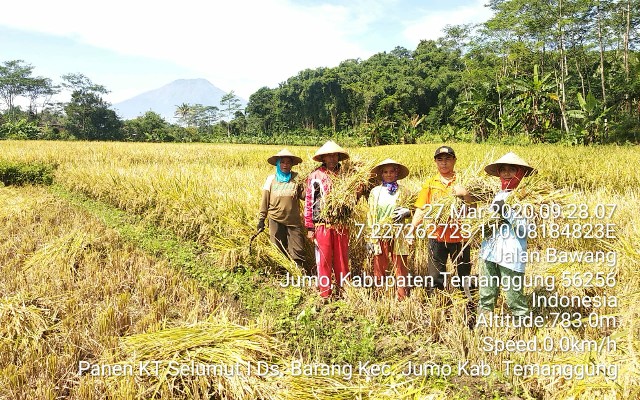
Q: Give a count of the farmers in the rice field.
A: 5